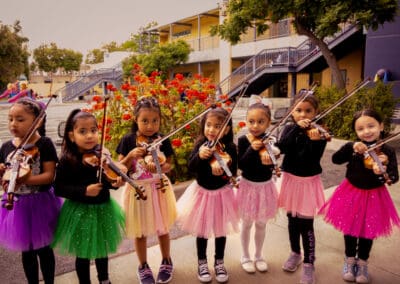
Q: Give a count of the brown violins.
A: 7